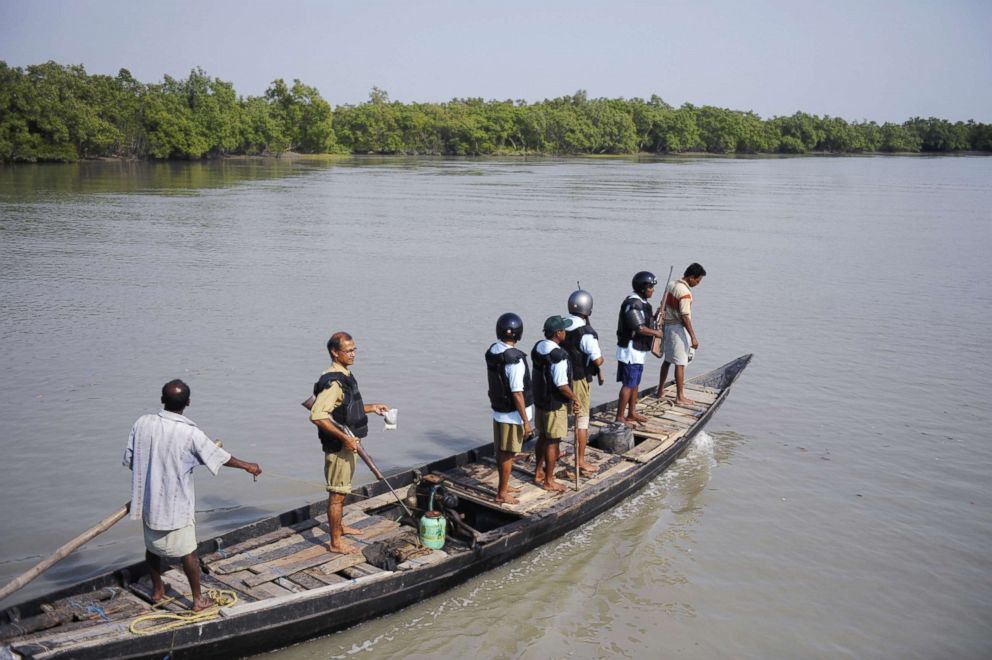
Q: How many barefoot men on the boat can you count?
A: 7